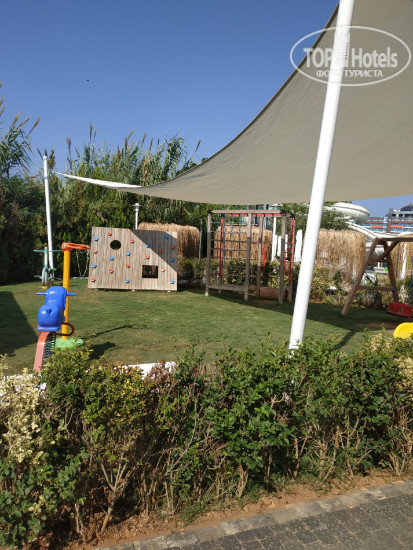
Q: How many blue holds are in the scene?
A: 9